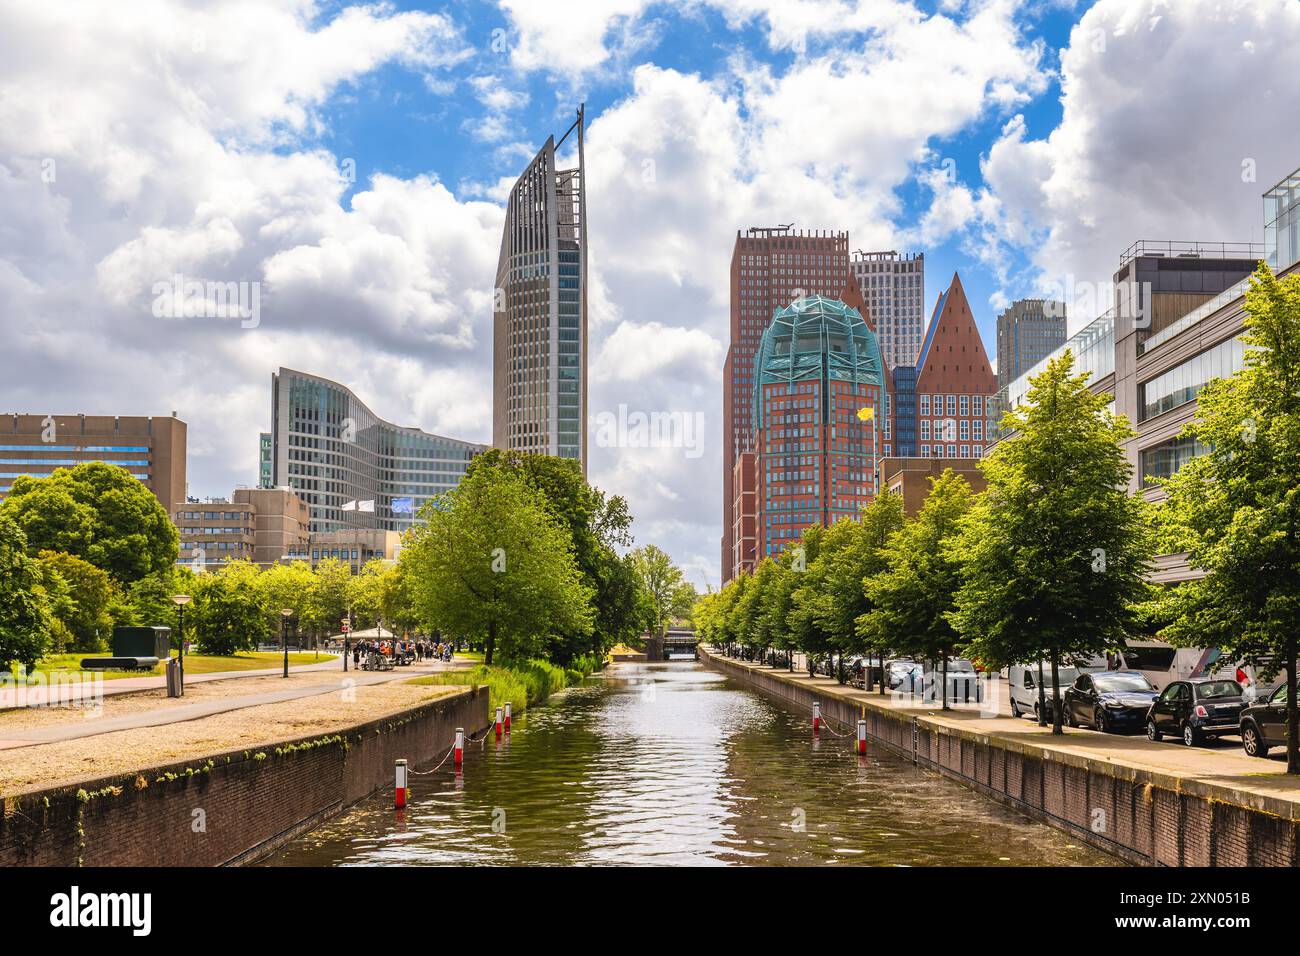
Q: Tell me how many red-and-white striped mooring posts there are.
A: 6